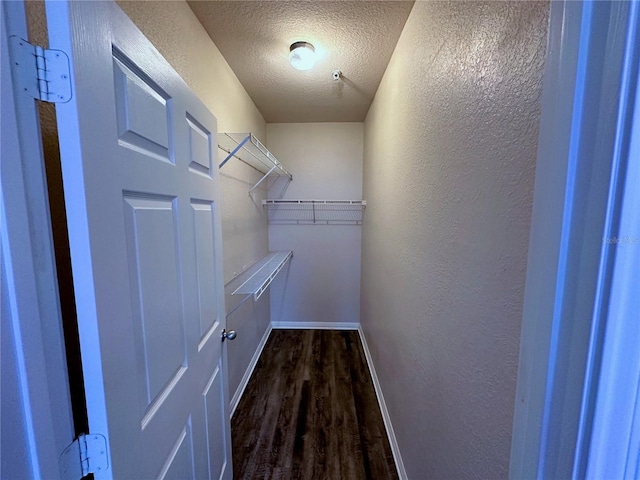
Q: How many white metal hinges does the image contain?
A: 2